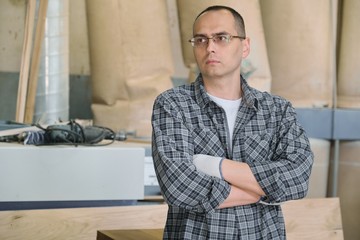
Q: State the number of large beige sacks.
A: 4